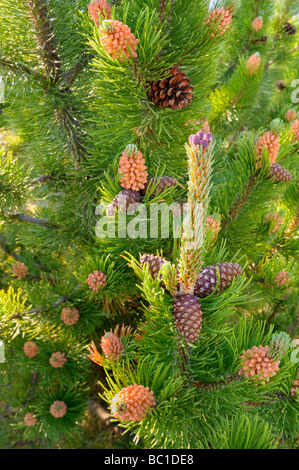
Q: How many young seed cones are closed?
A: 6